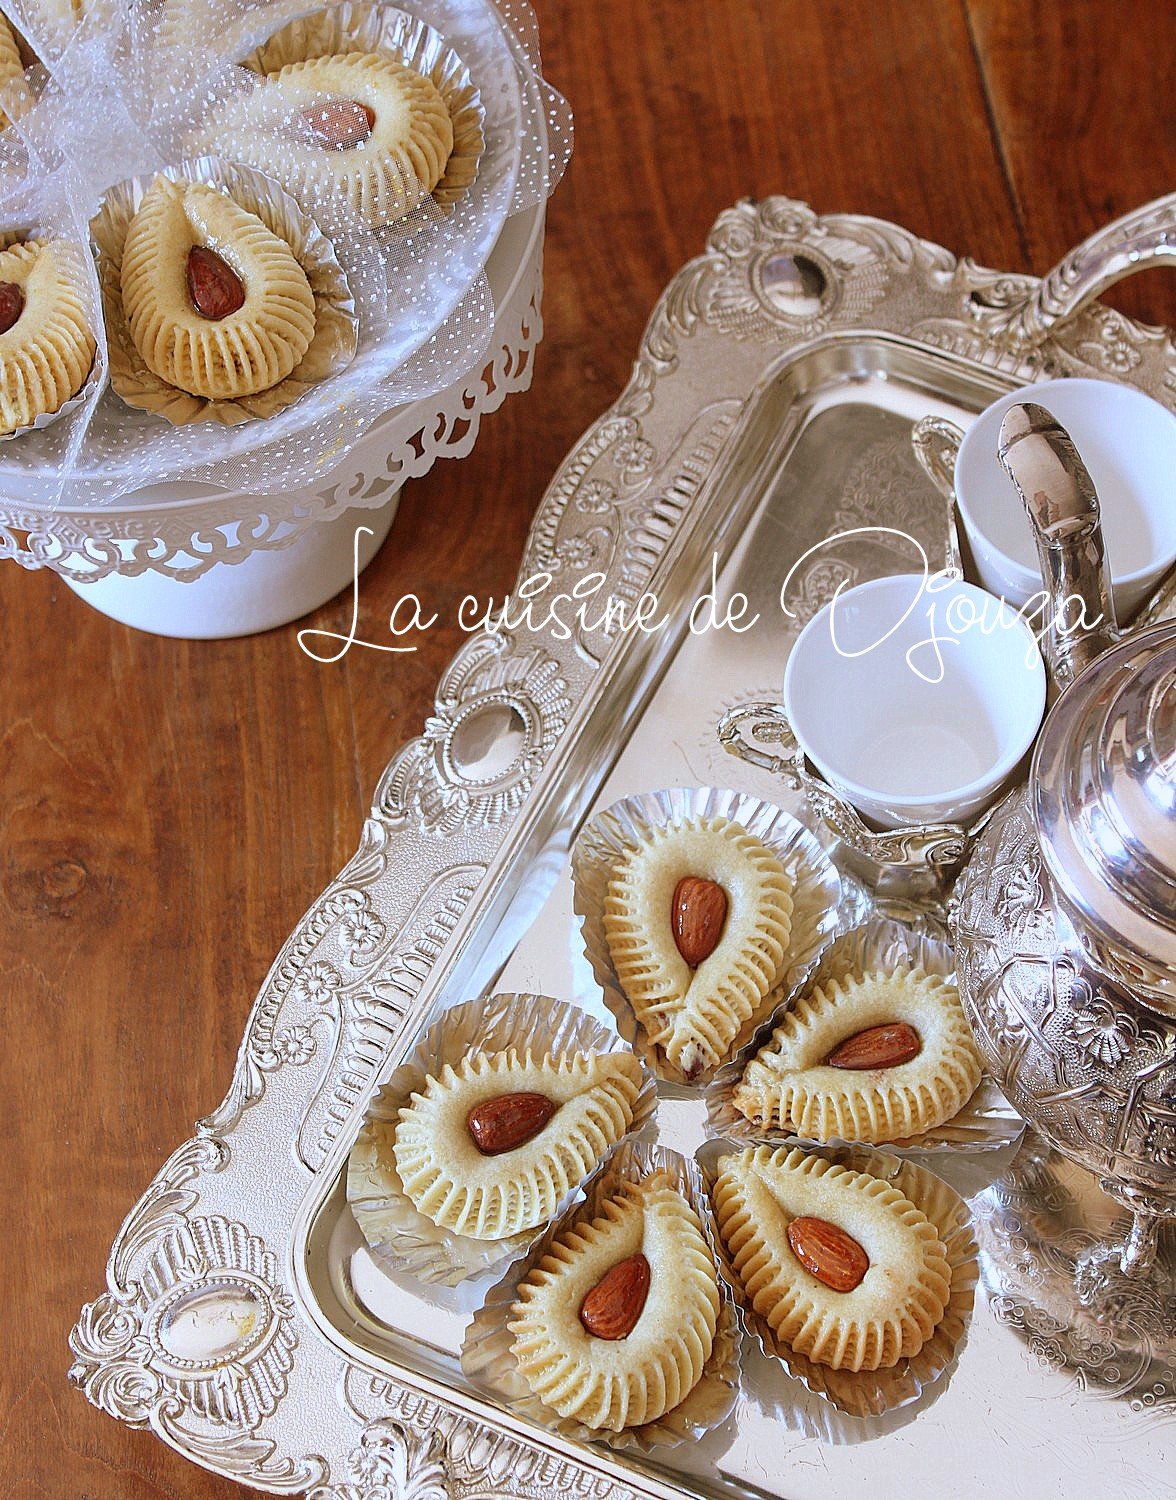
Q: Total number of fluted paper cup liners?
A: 8